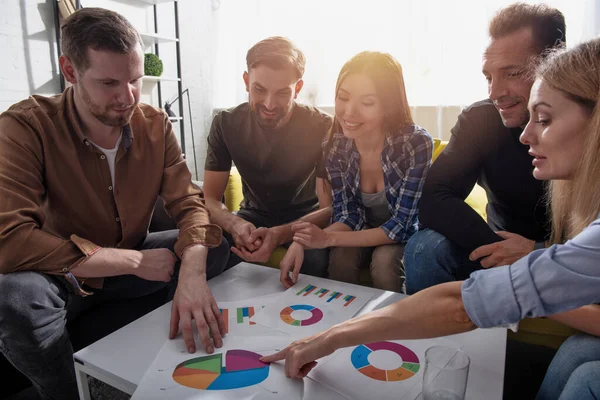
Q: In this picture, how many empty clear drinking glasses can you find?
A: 1